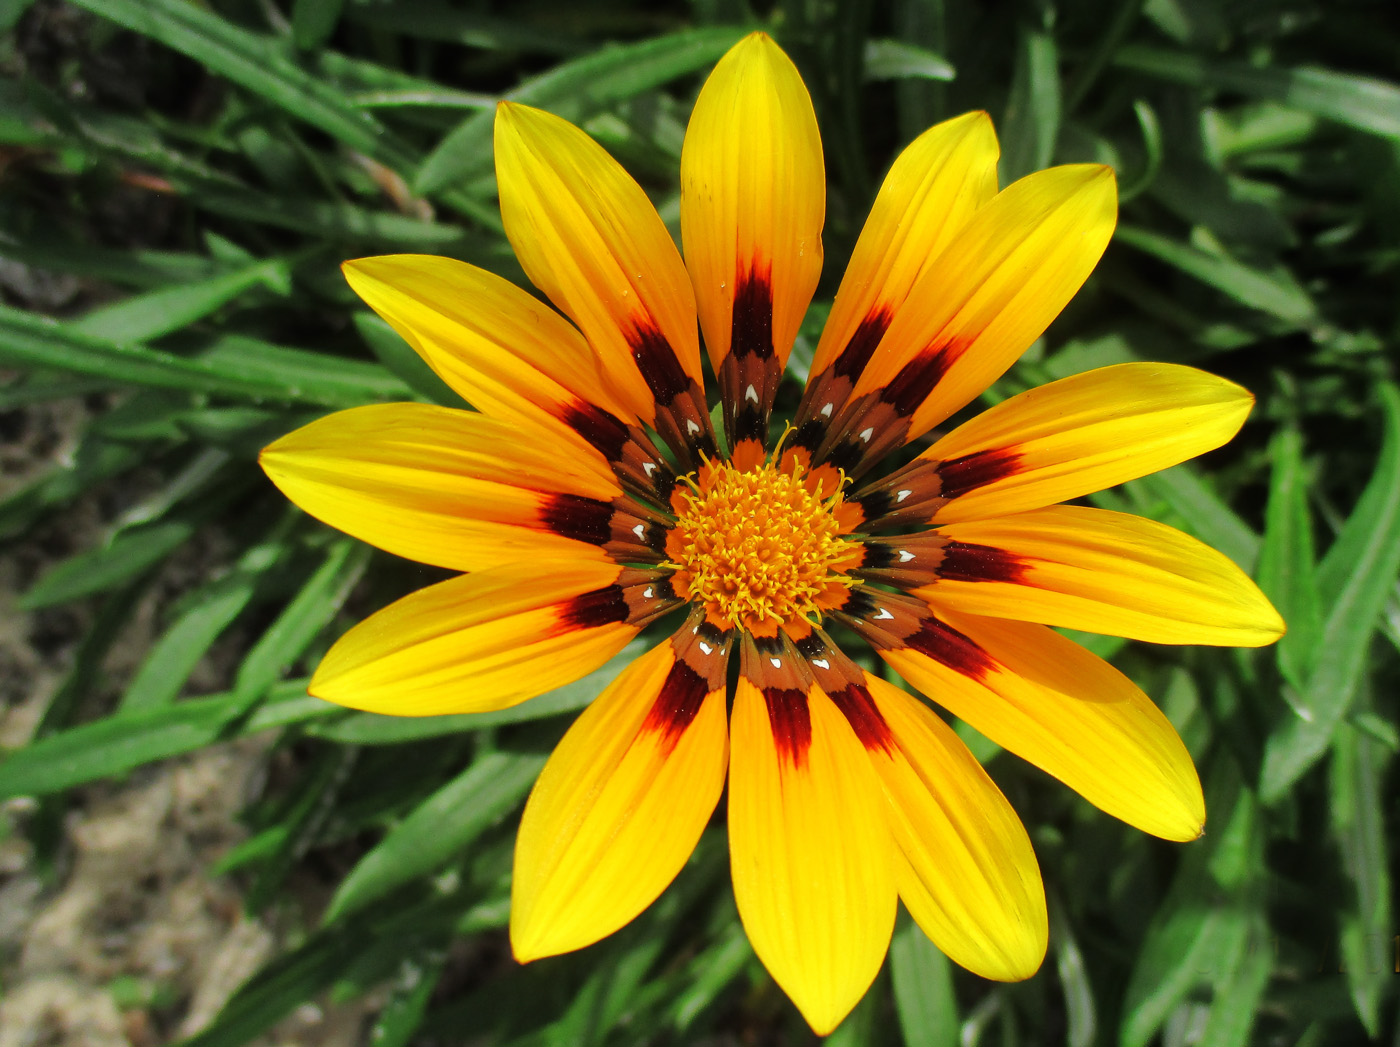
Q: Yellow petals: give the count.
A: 13